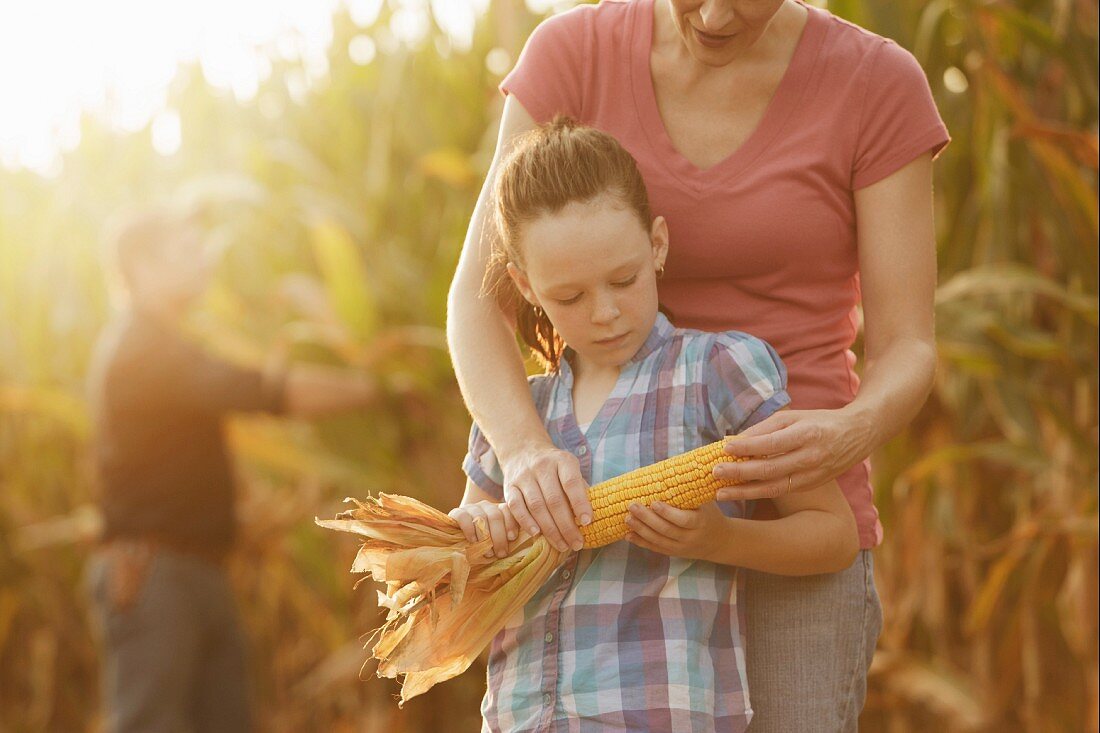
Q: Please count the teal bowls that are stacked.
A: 0